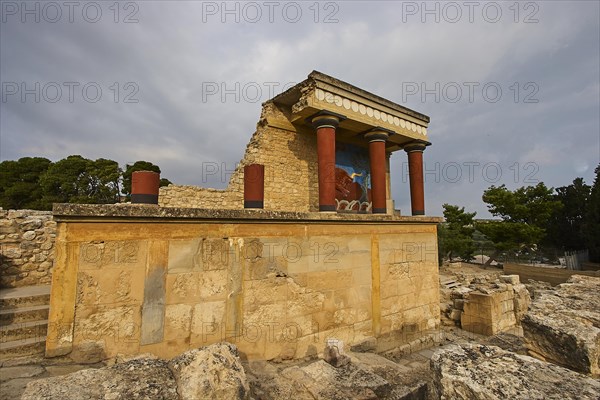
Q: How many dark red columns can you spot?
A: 5